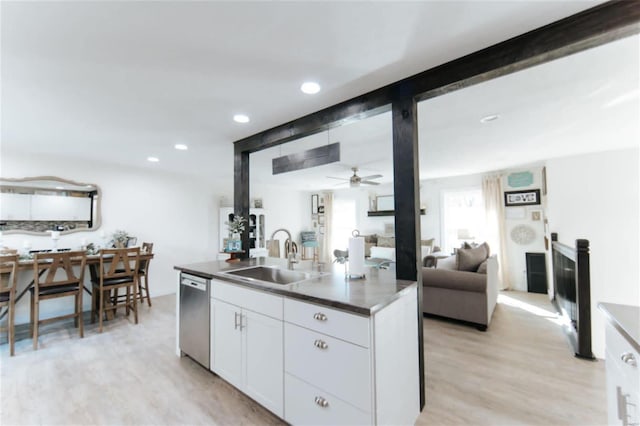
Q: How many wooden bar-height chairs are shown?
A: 4